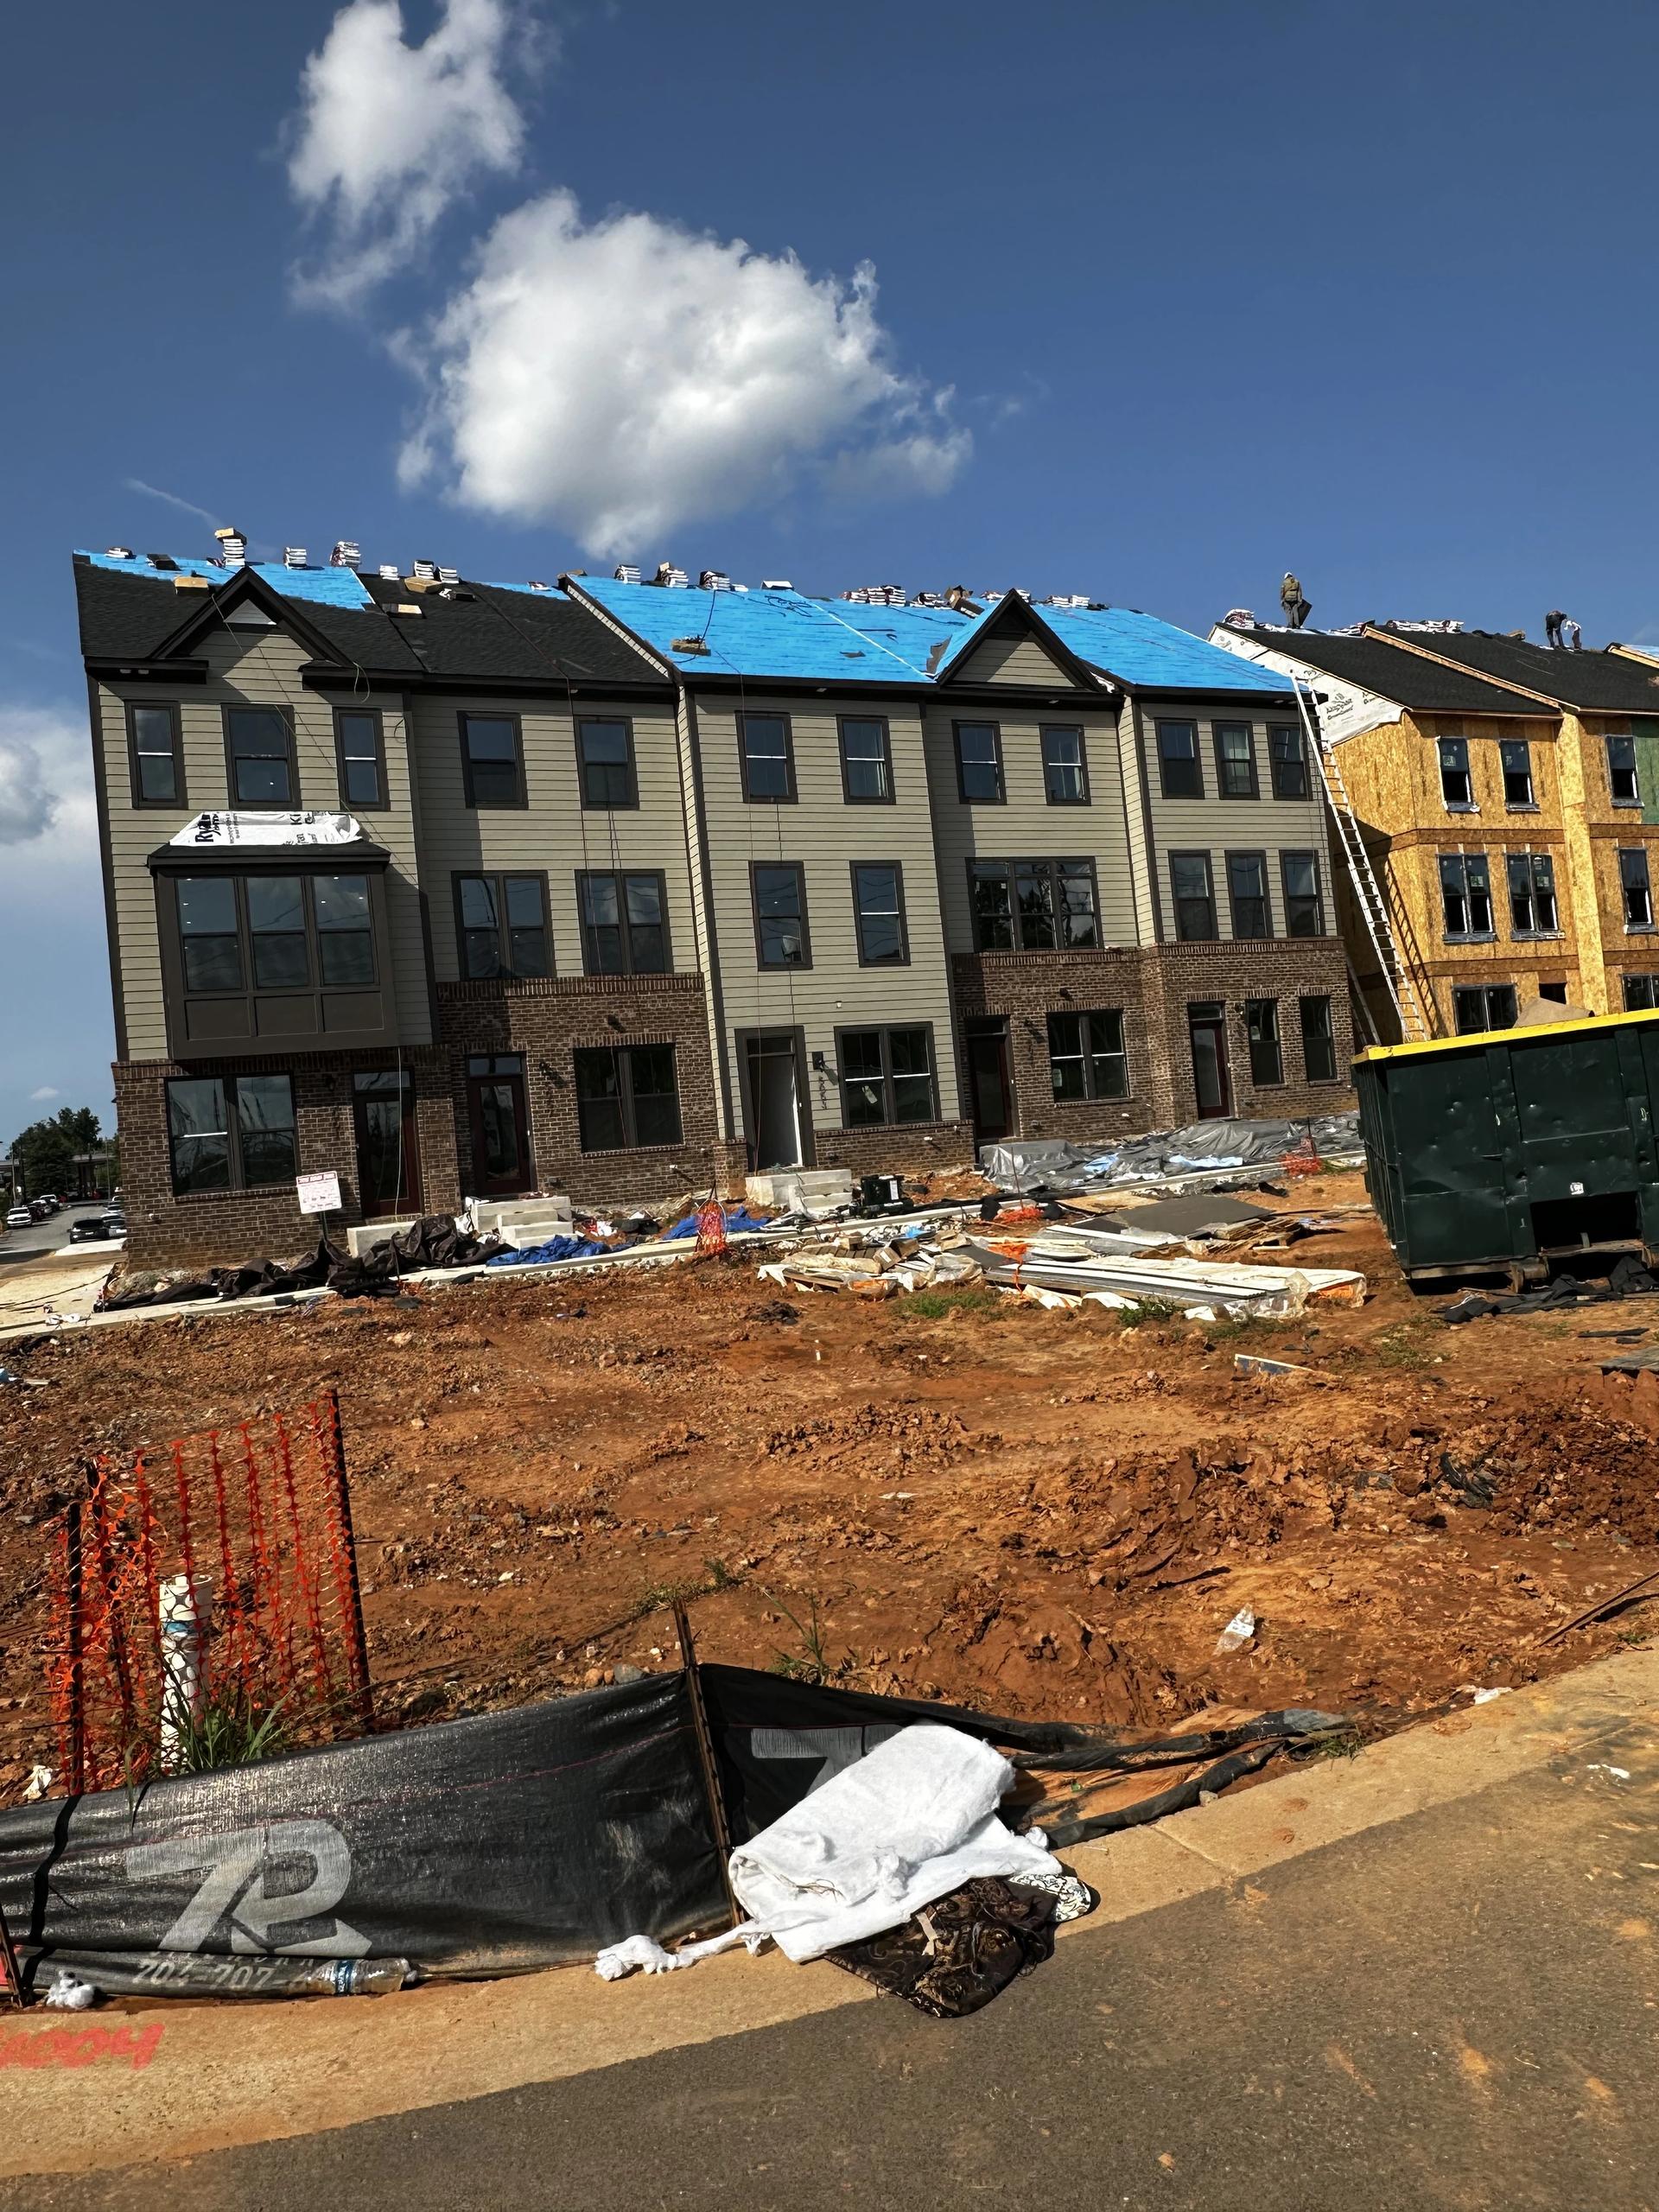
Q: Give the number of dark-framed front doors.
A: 5